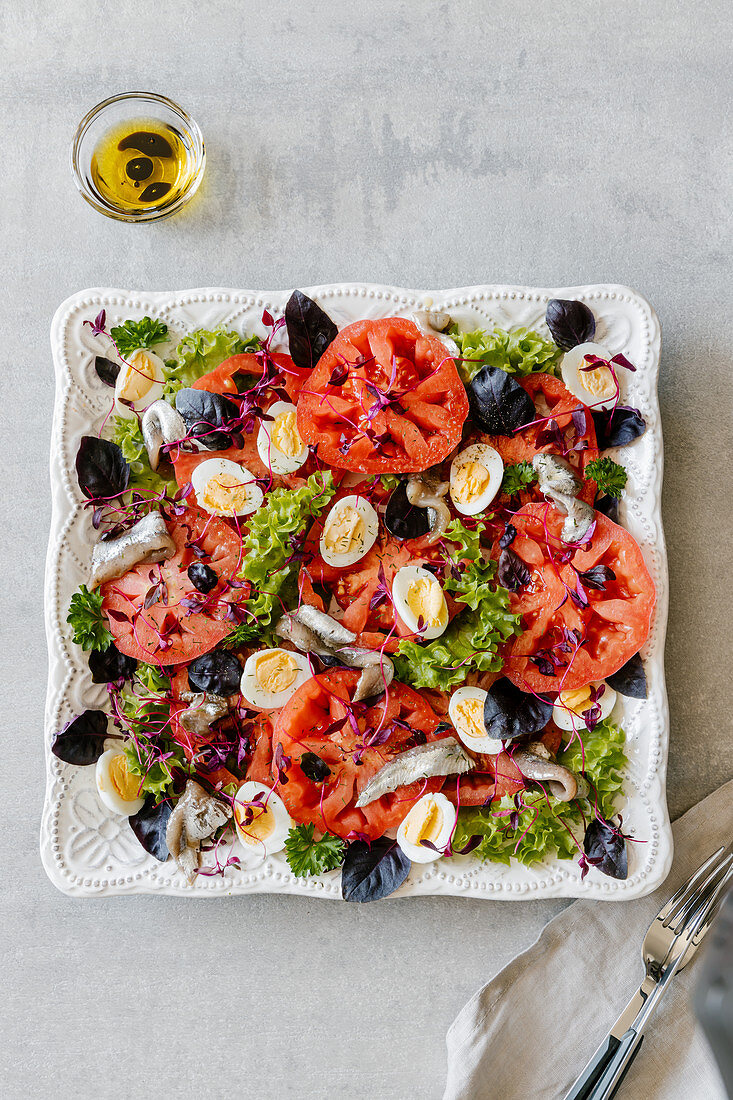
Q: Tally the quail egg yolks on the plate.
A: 13